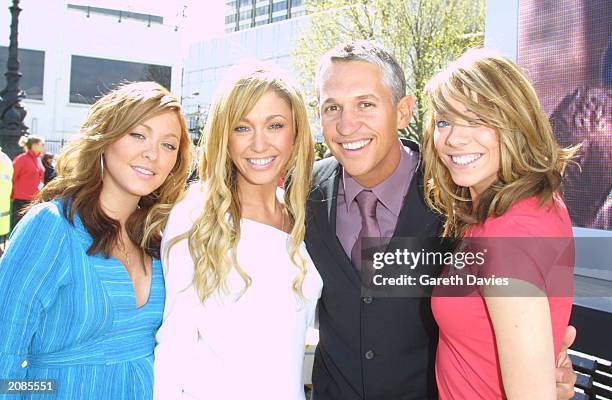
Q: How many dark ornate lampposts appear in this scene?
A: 1